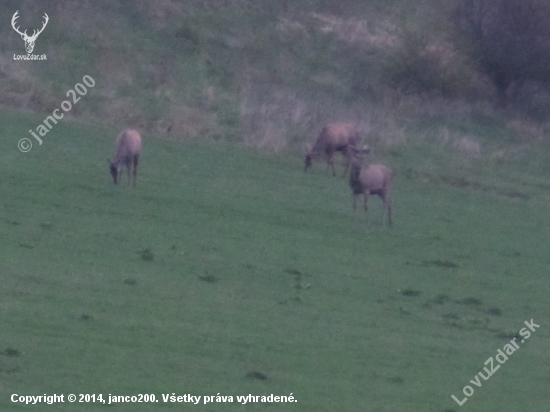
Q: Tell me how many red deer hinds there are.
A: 3